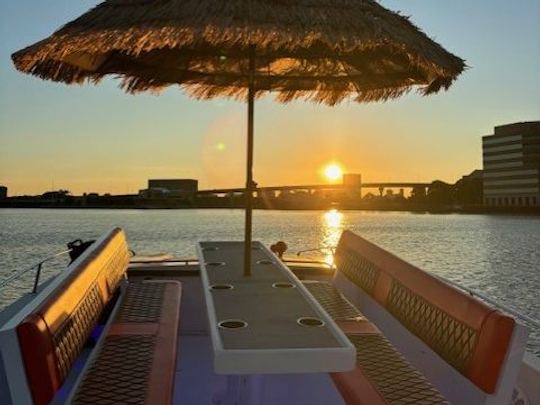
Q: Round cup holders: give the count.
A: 8